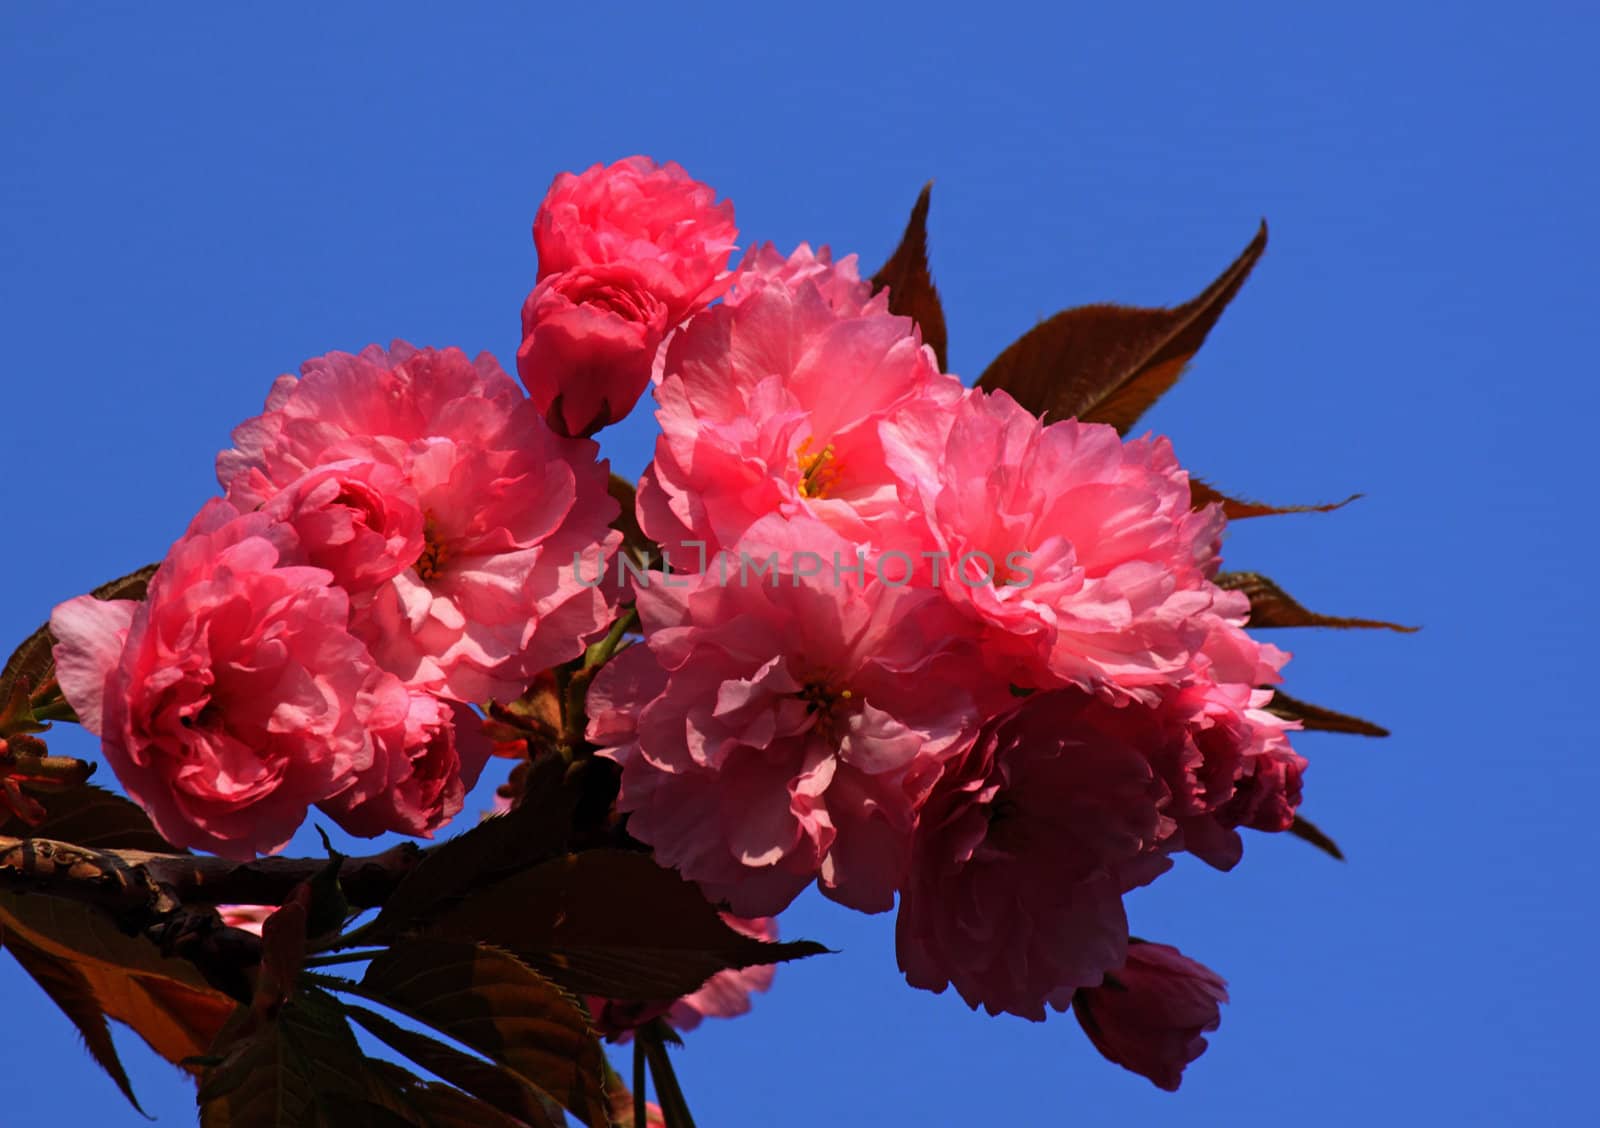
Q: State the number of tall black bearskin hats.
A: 0